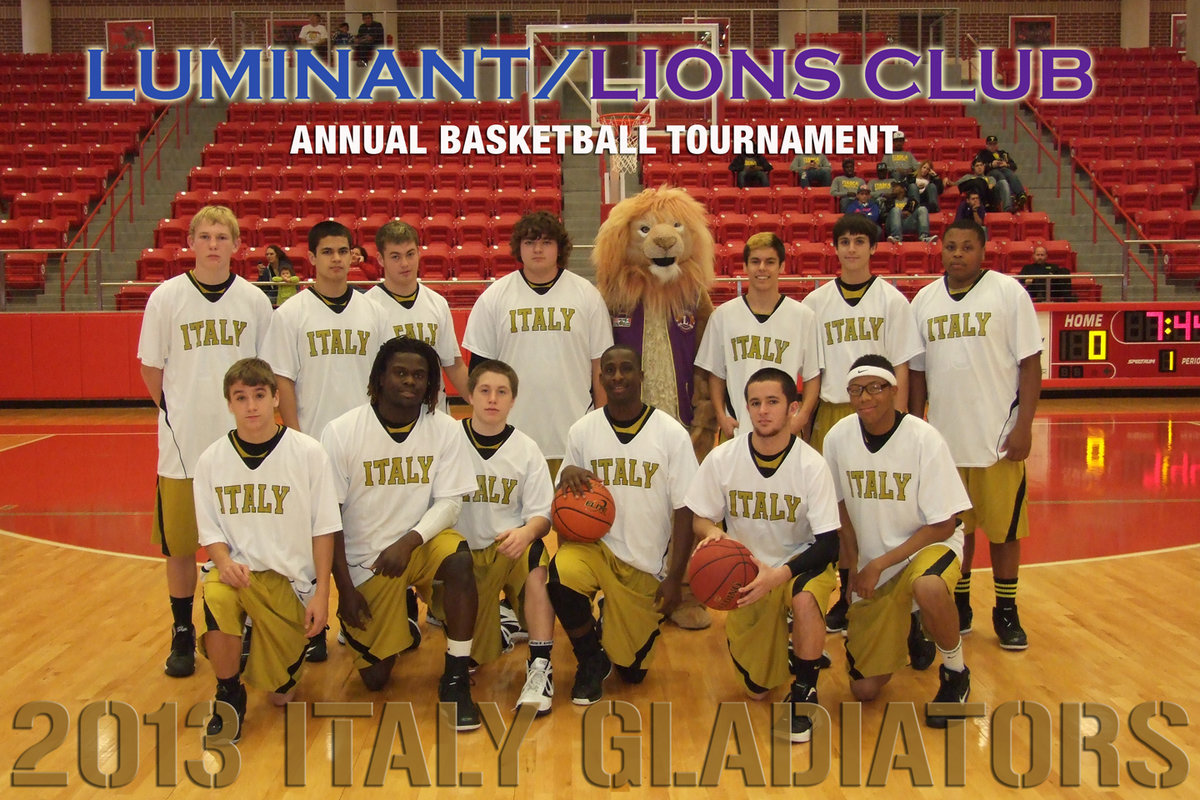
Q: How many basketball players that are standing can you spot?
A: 7